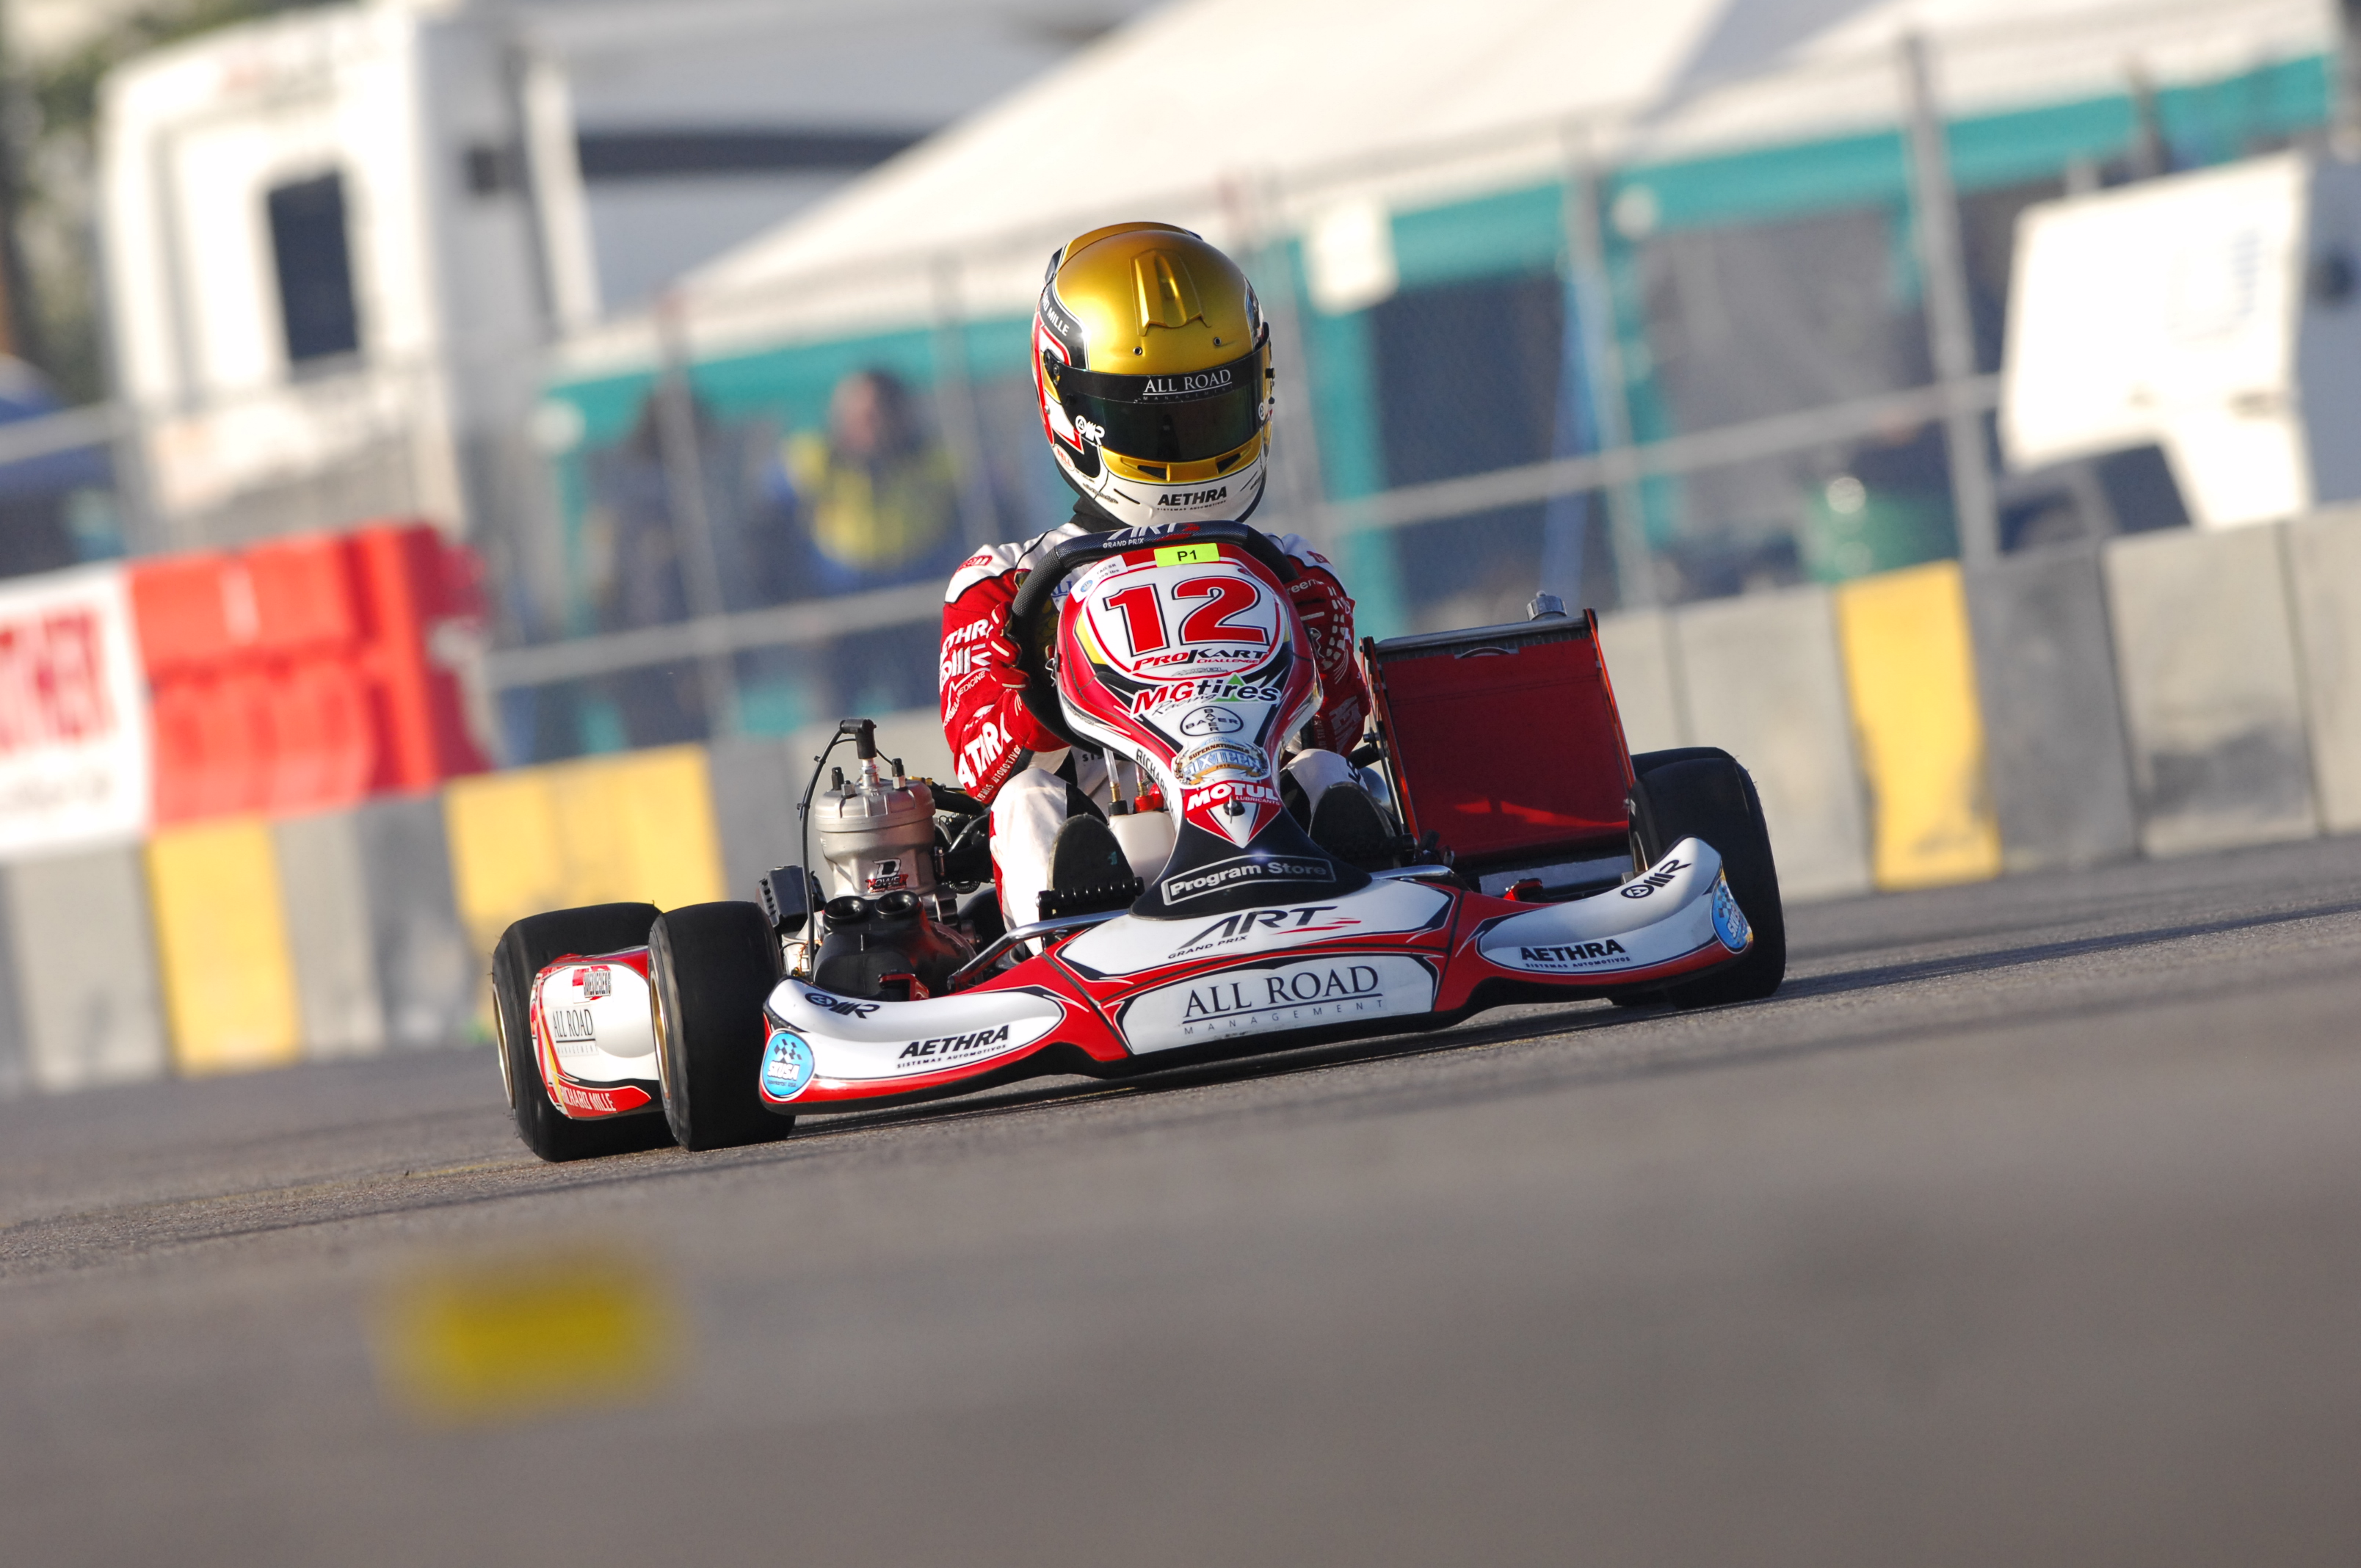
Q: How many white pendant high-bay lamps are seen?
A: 0